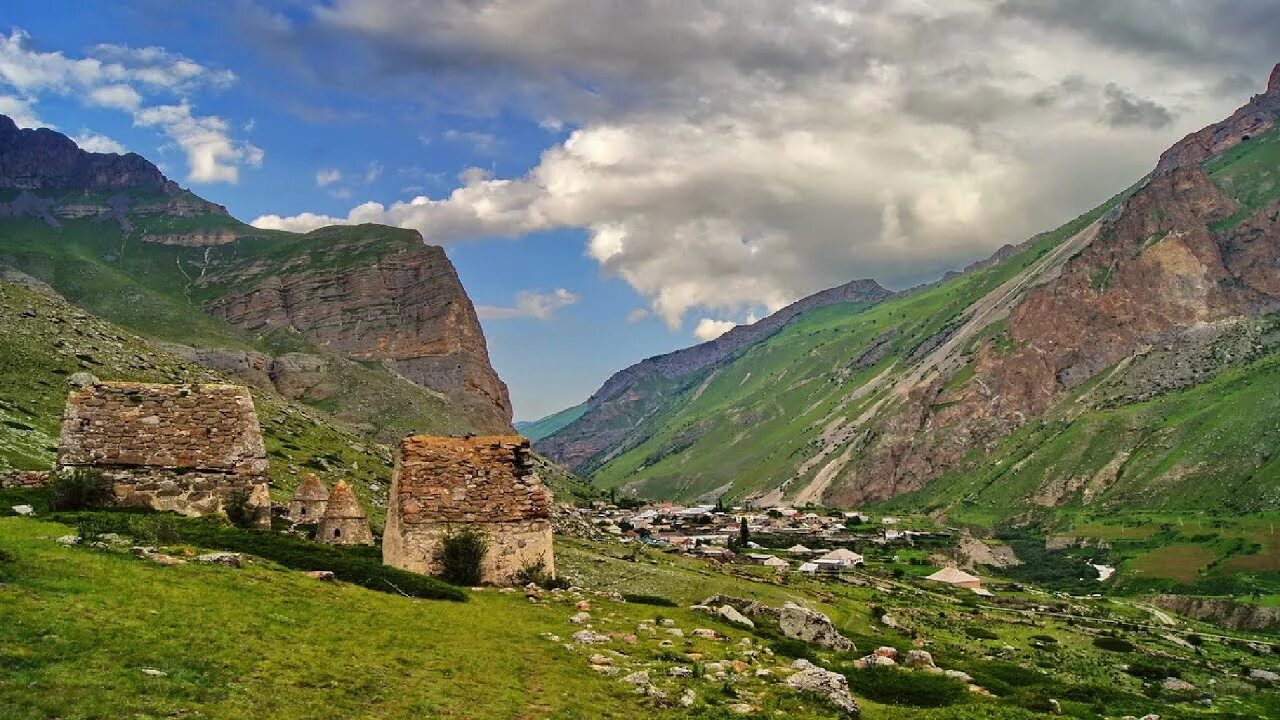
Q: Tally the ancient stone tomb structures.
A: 4